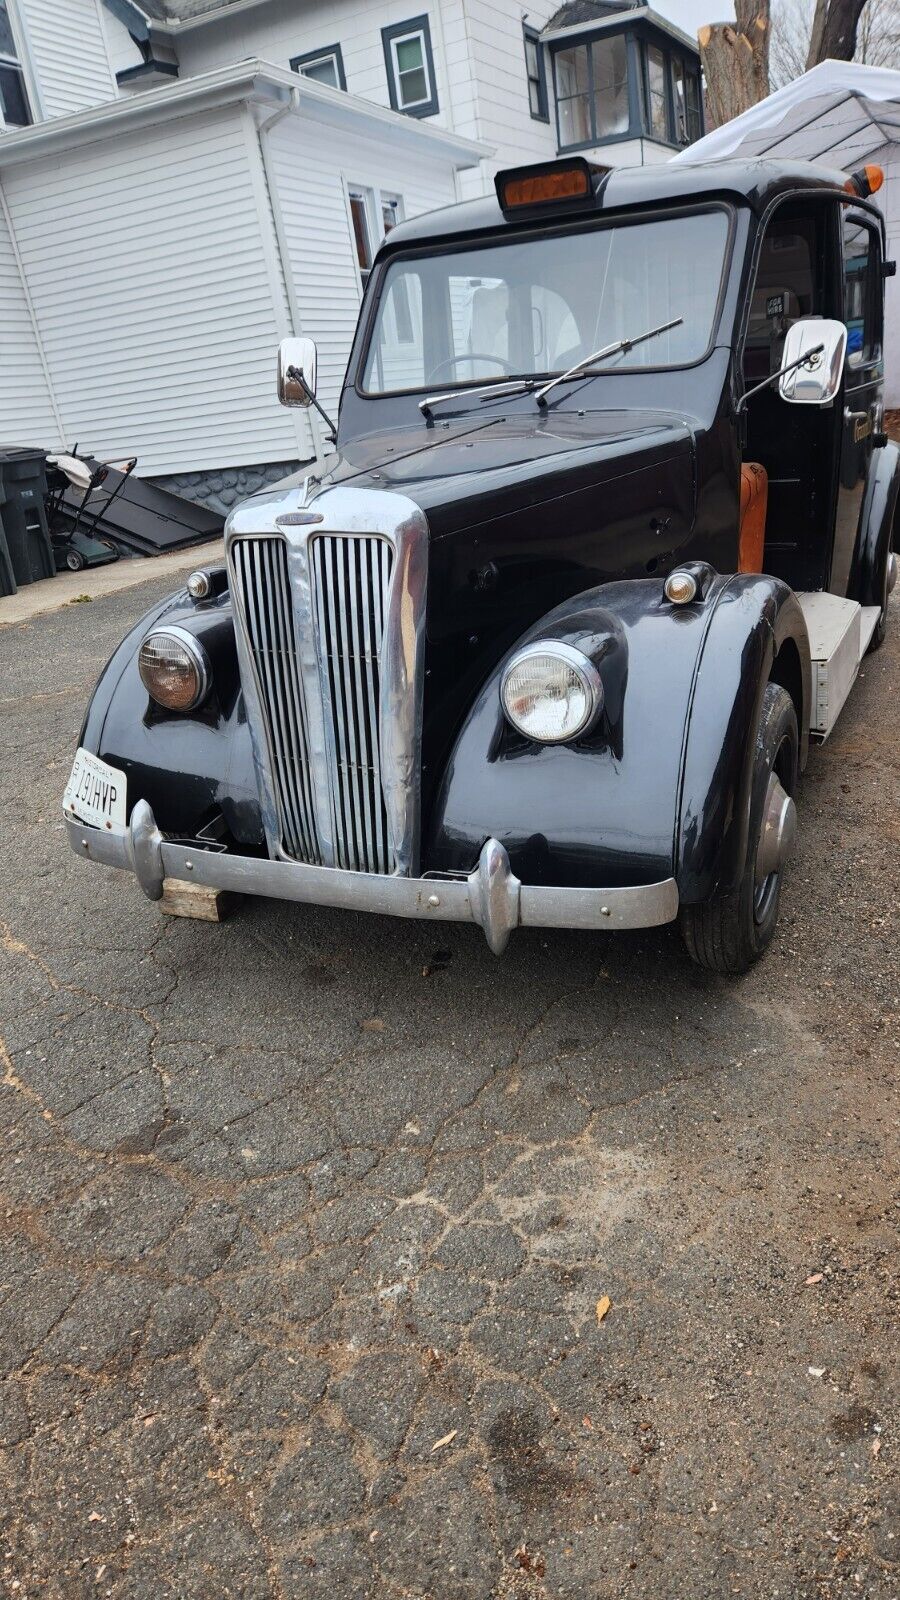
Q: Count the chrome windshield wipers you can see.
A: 2